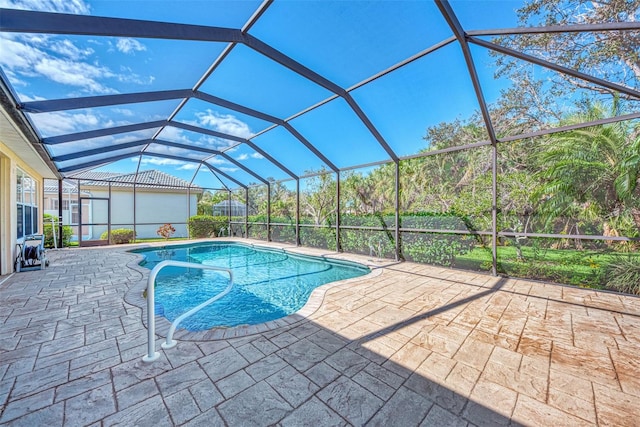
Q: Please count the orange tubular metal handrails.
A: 0